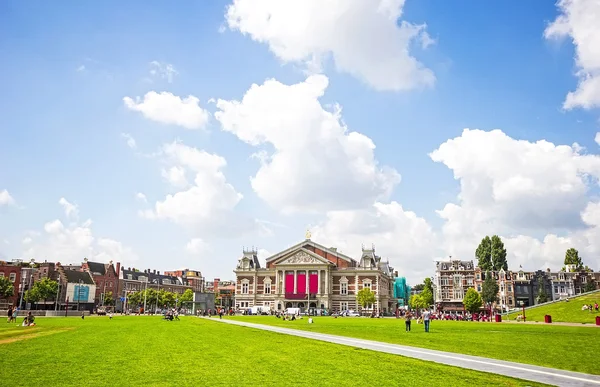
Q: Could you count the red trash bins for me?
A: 3